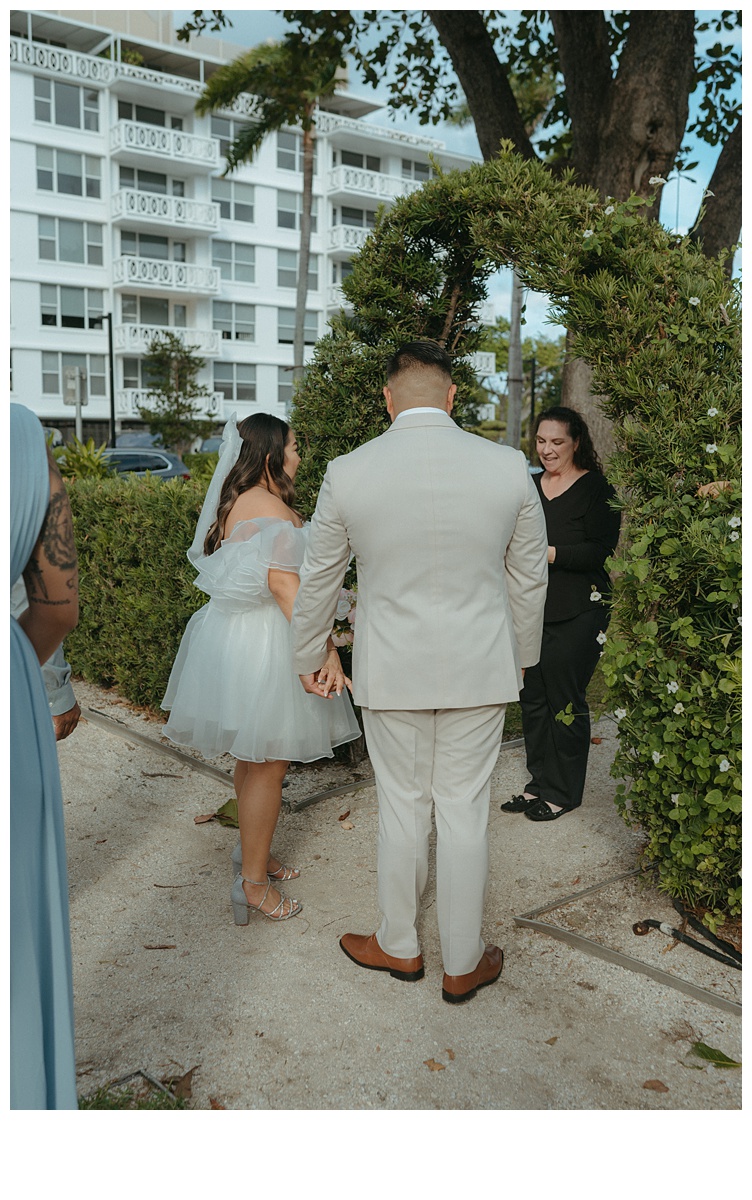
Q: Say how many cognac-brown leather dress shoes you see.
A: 2